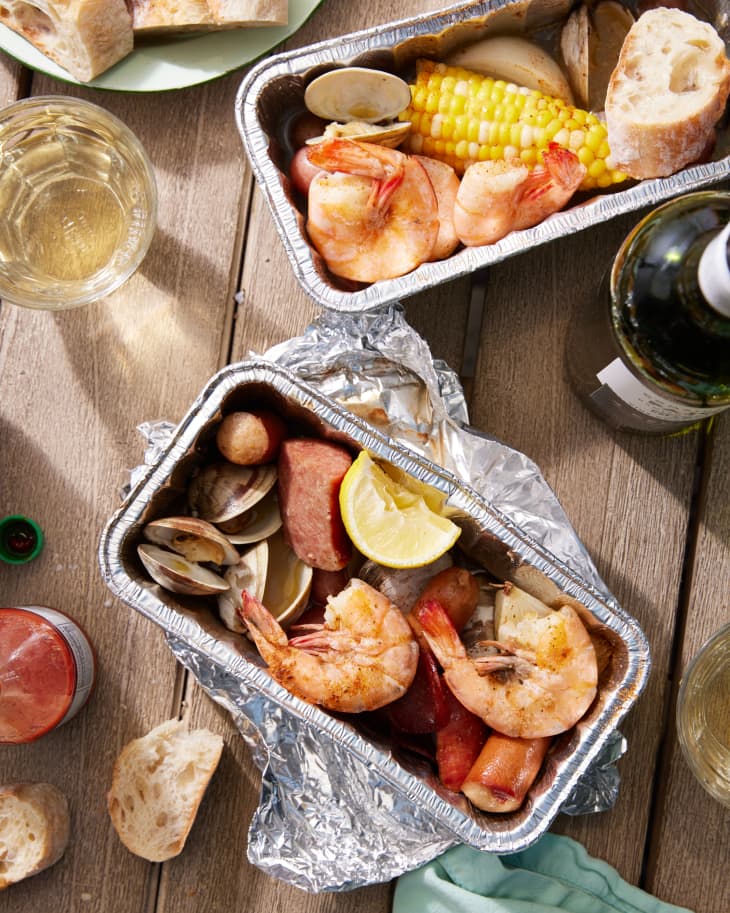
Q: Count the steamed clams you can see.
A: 5